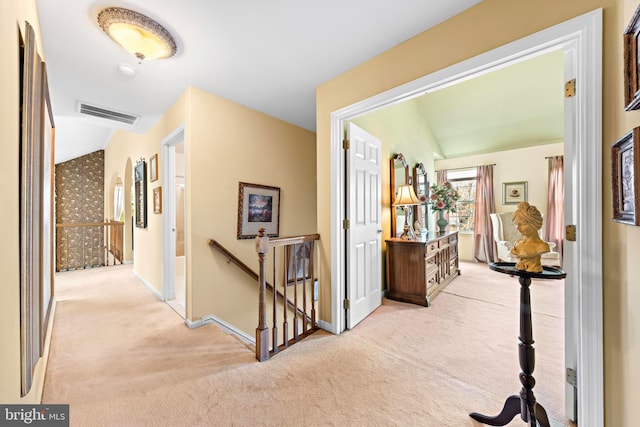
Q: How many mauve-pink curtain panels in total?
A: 3